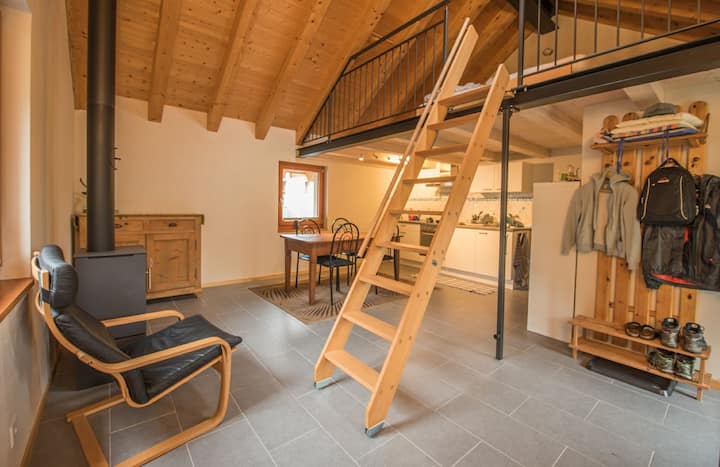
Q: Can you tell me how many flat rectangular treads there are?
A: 9